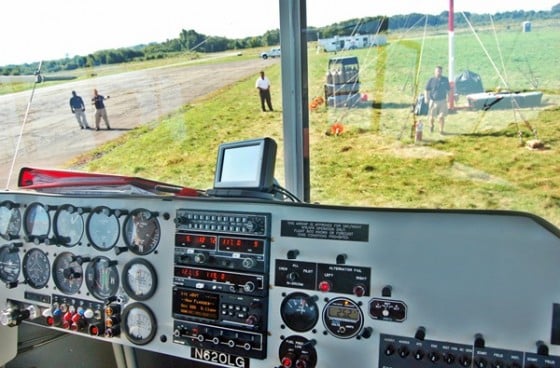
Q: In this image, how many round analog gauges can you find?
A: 12